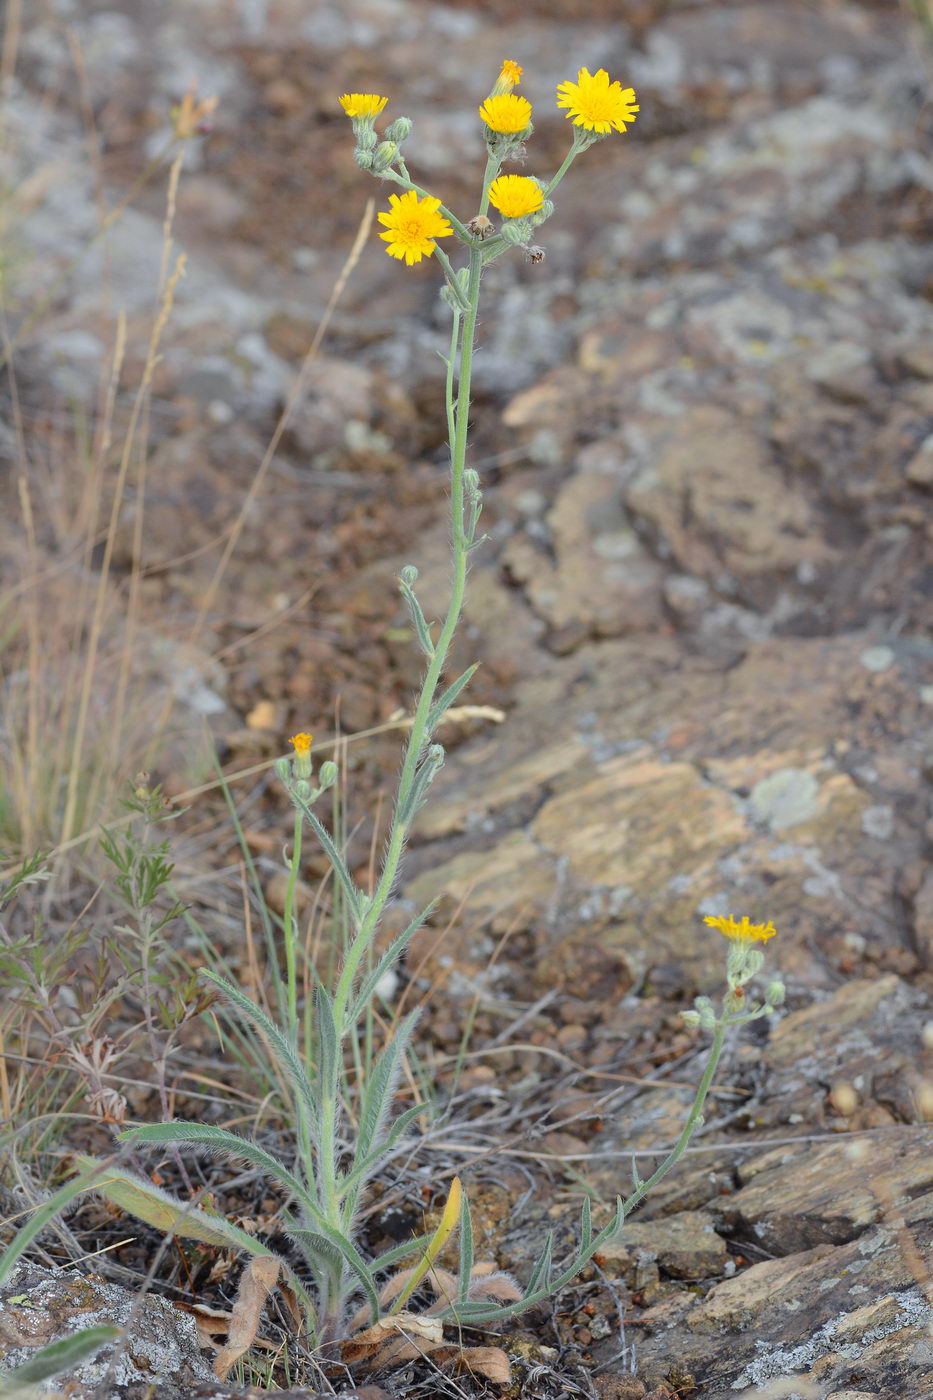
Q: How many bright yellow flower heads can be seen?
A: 8